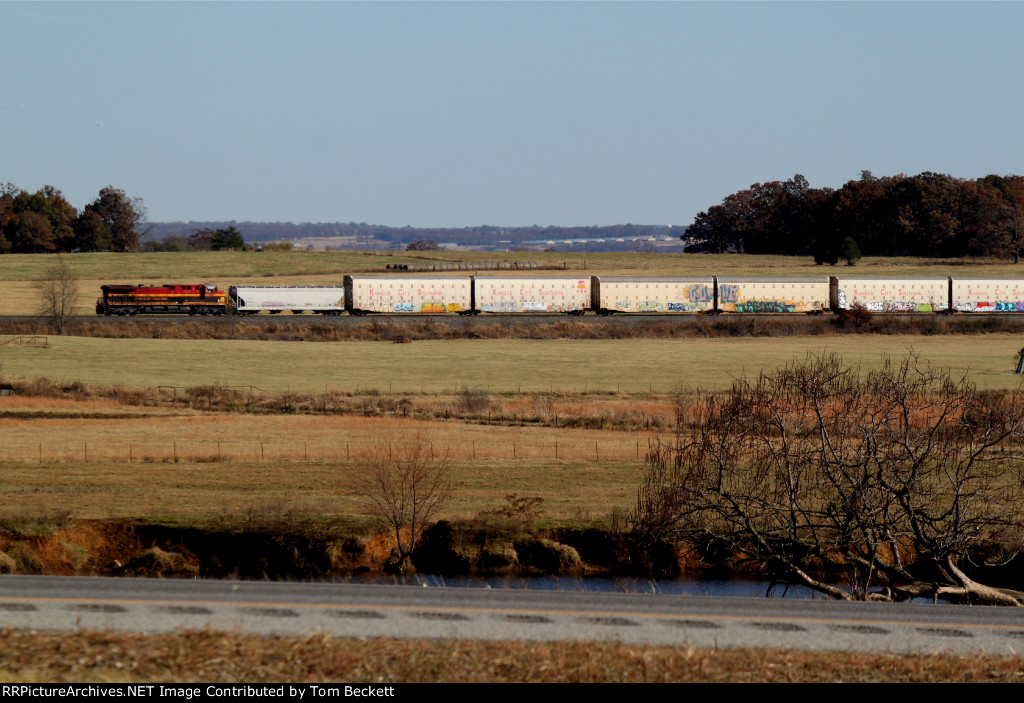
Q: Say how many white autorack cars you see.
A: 6